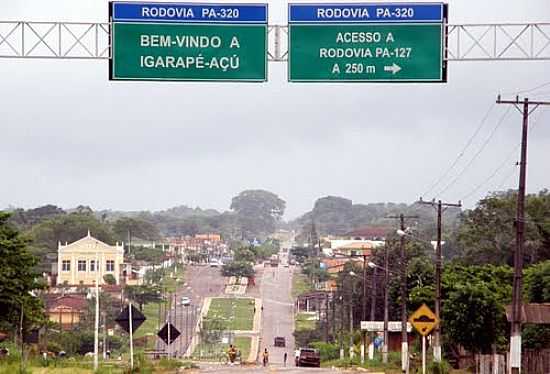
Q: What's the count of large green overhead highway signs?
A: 2